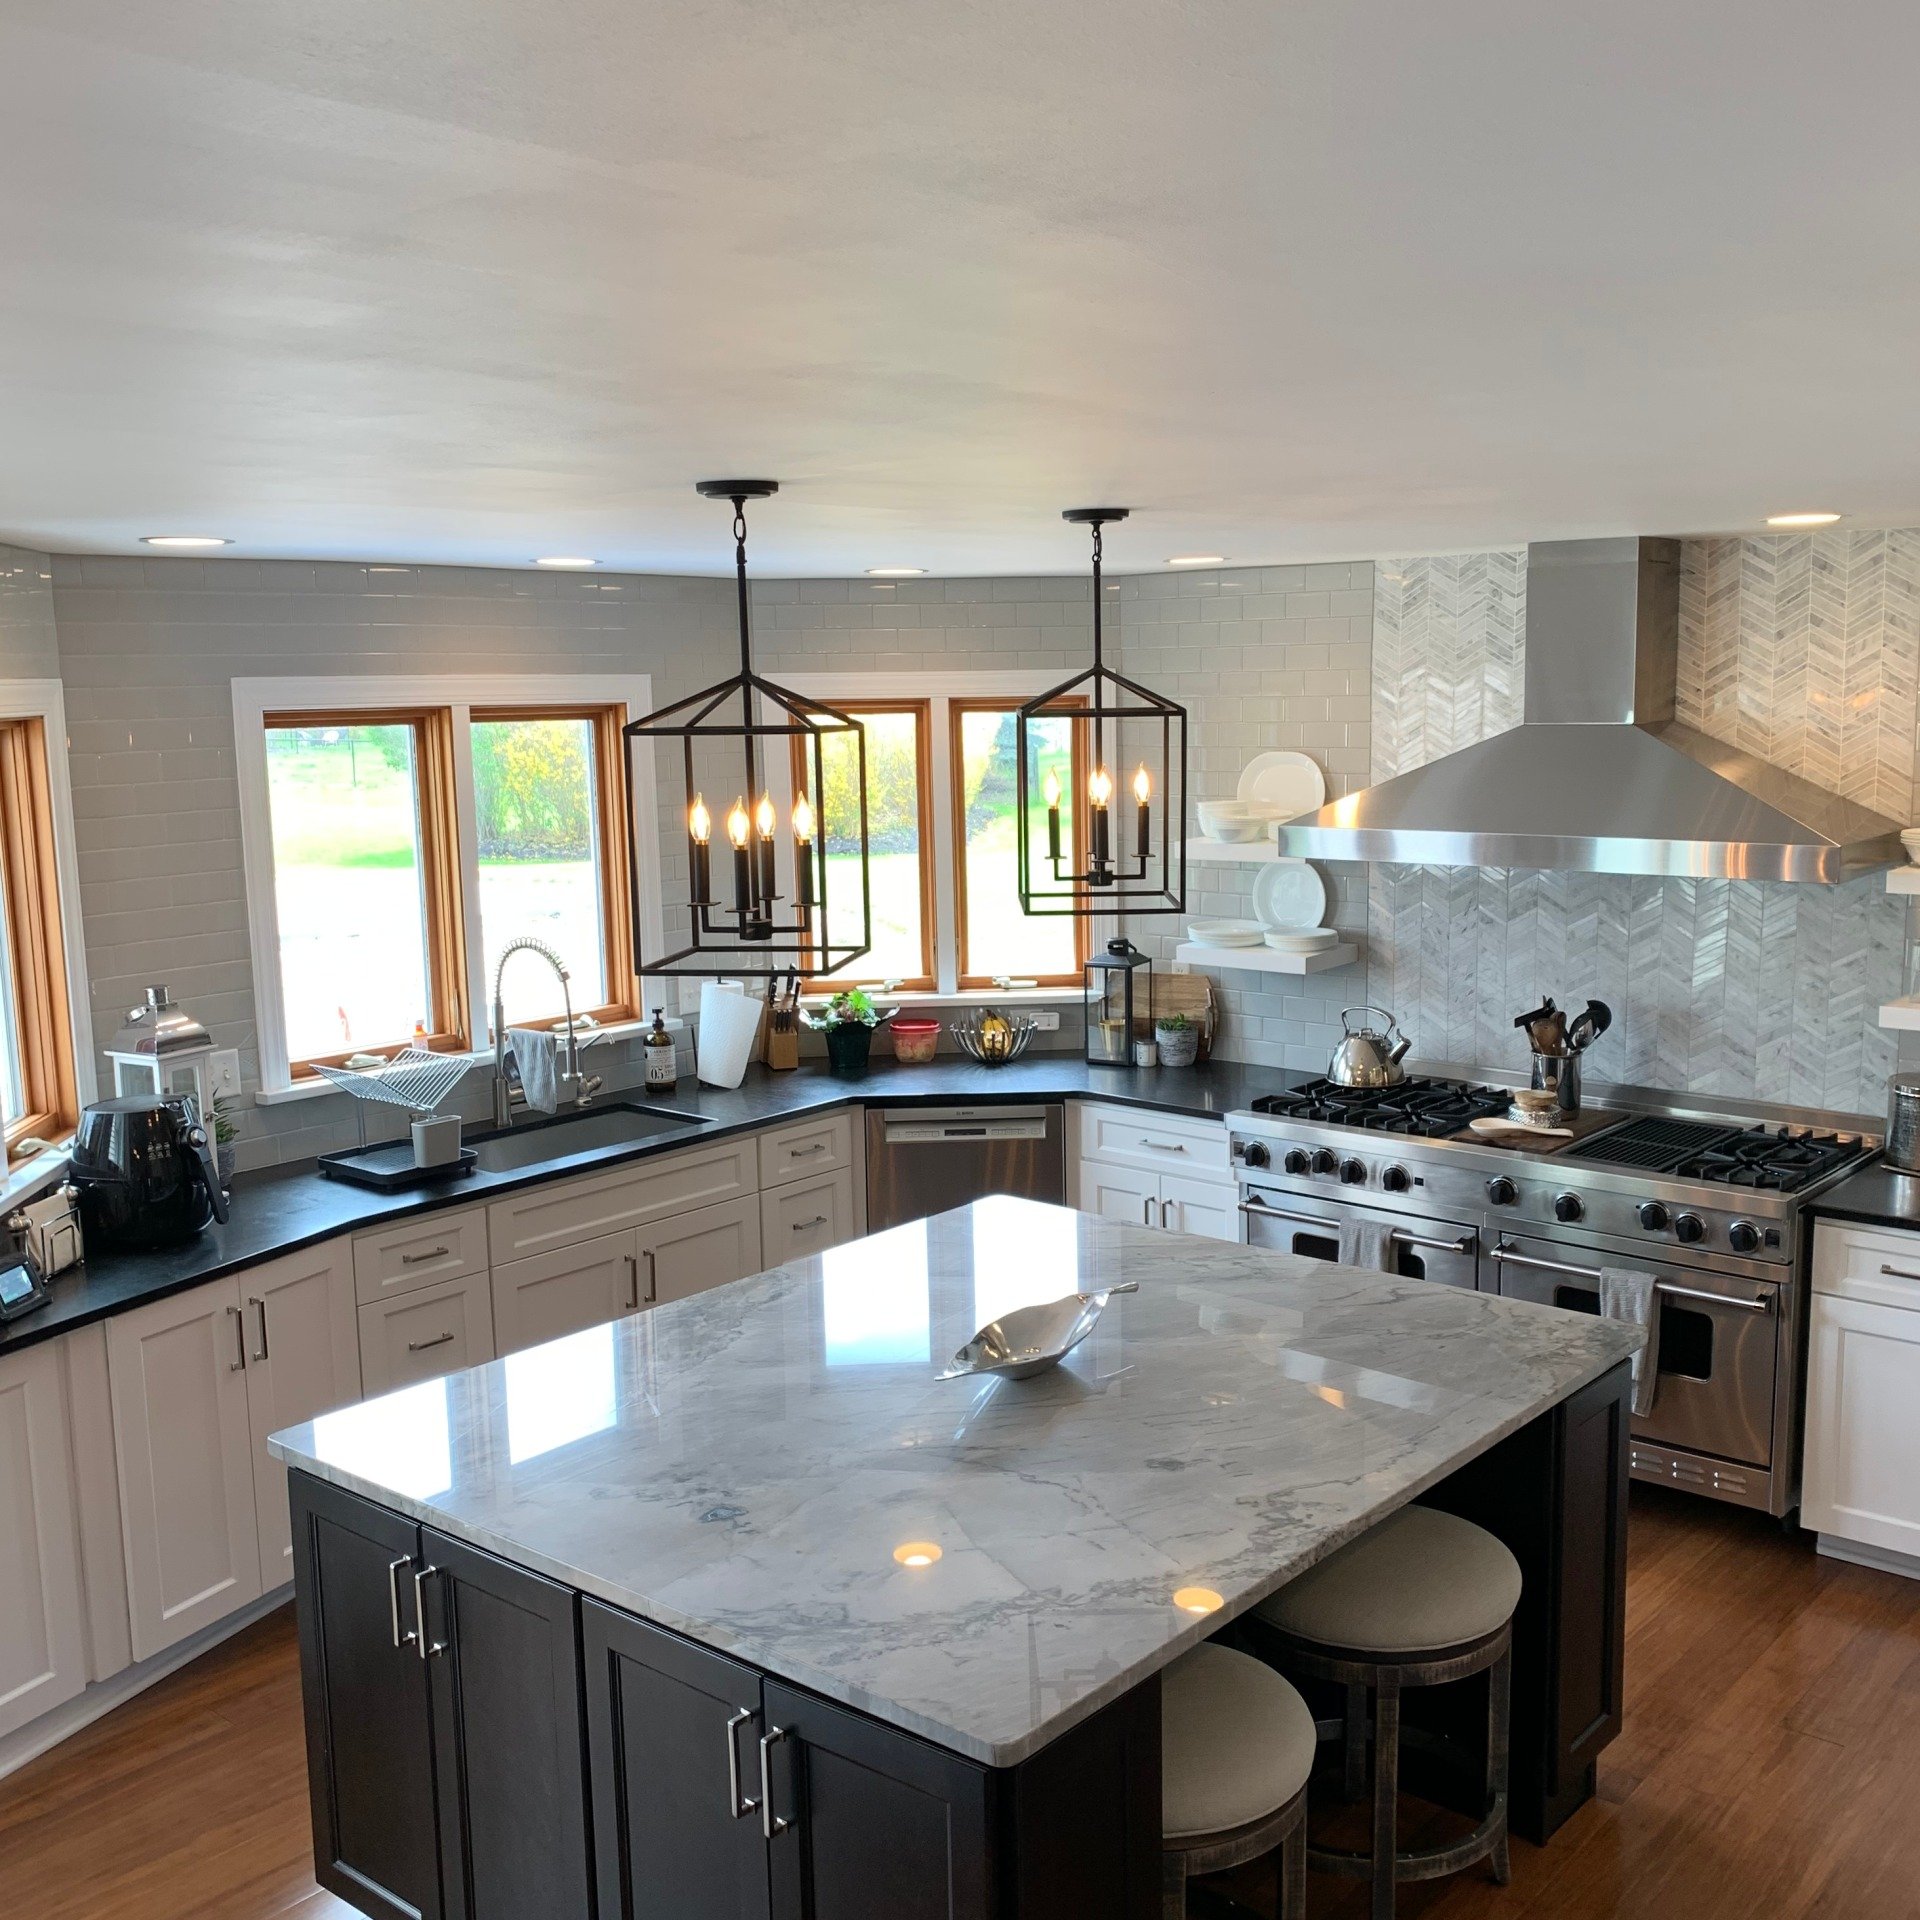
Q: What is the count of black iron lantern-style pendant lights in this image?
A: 2